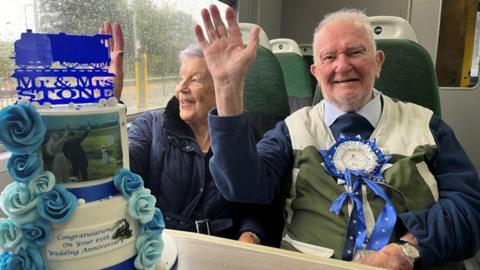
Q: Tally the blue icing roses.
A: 12